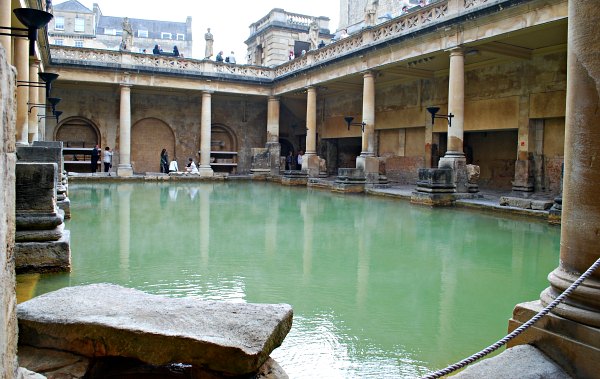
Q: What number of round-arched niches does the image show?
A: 3